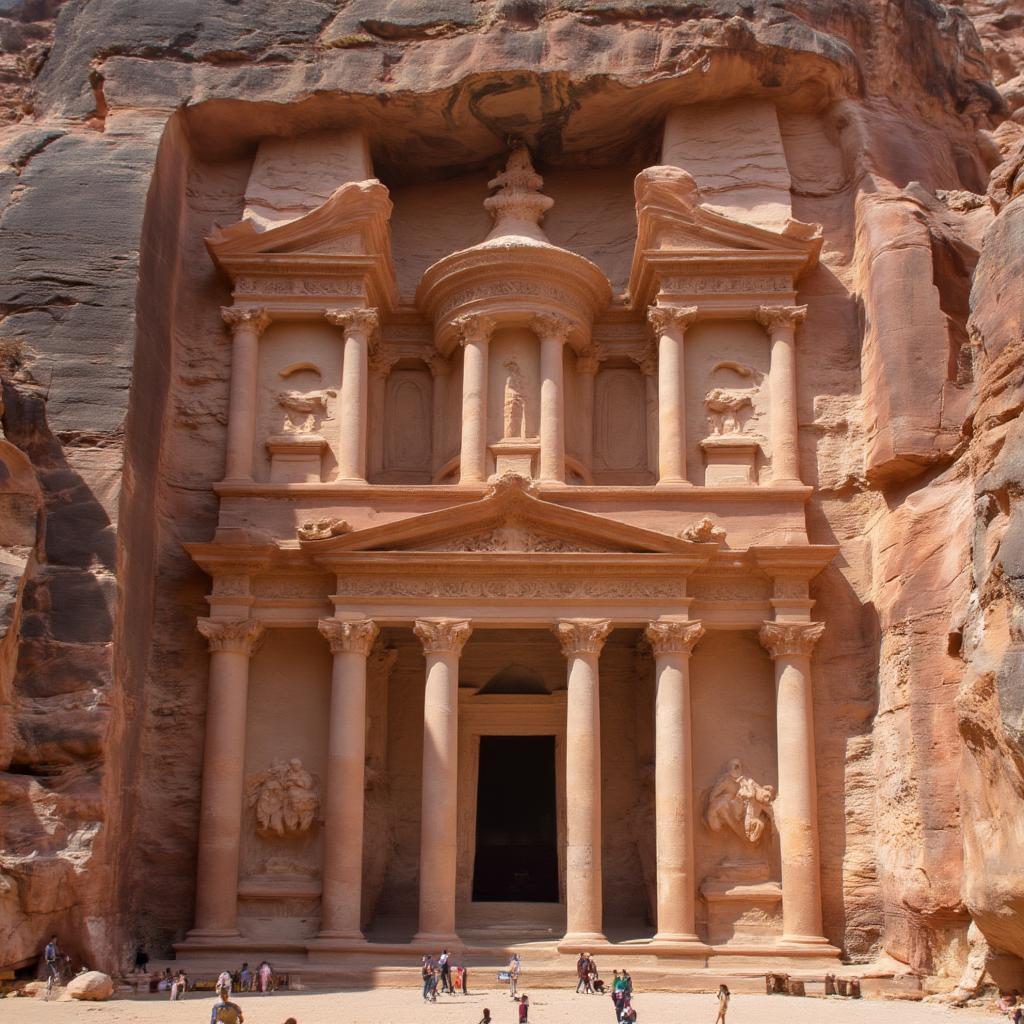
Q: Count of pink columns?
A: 12